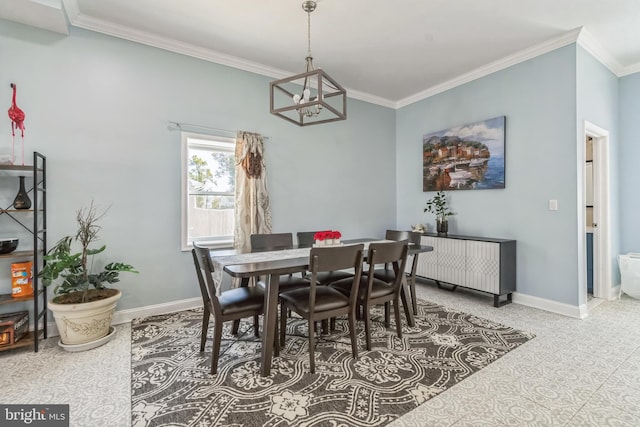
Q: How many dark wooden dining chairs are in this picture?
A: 6